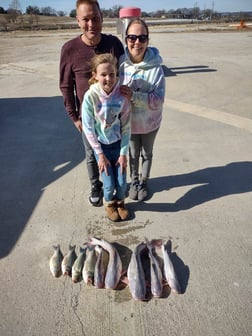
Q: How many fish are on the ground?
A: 9